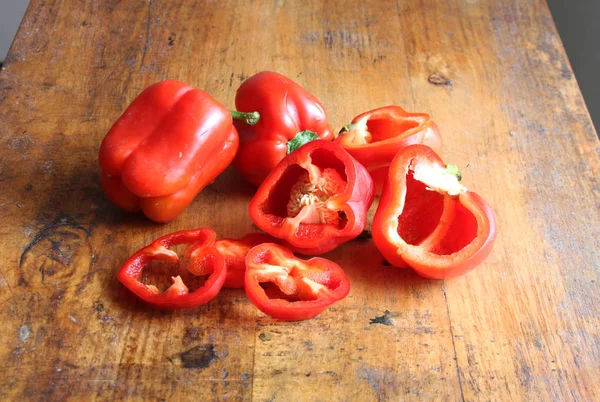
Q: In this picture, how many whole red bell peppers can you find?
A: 2